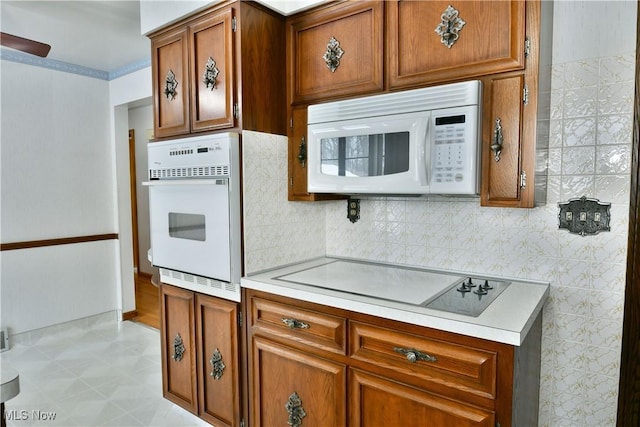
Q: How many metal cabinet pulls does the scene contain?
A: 11